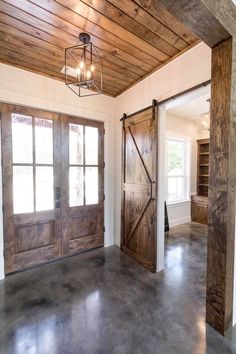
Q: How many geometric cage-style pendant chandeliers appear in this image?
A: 1